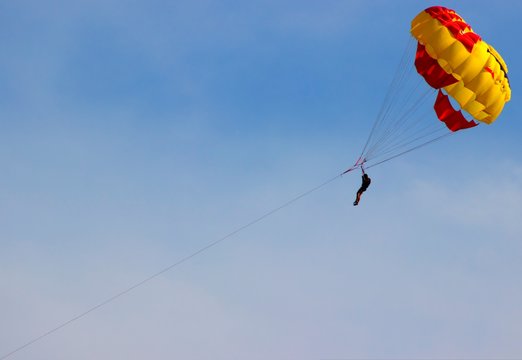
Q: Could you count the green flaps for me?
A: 0